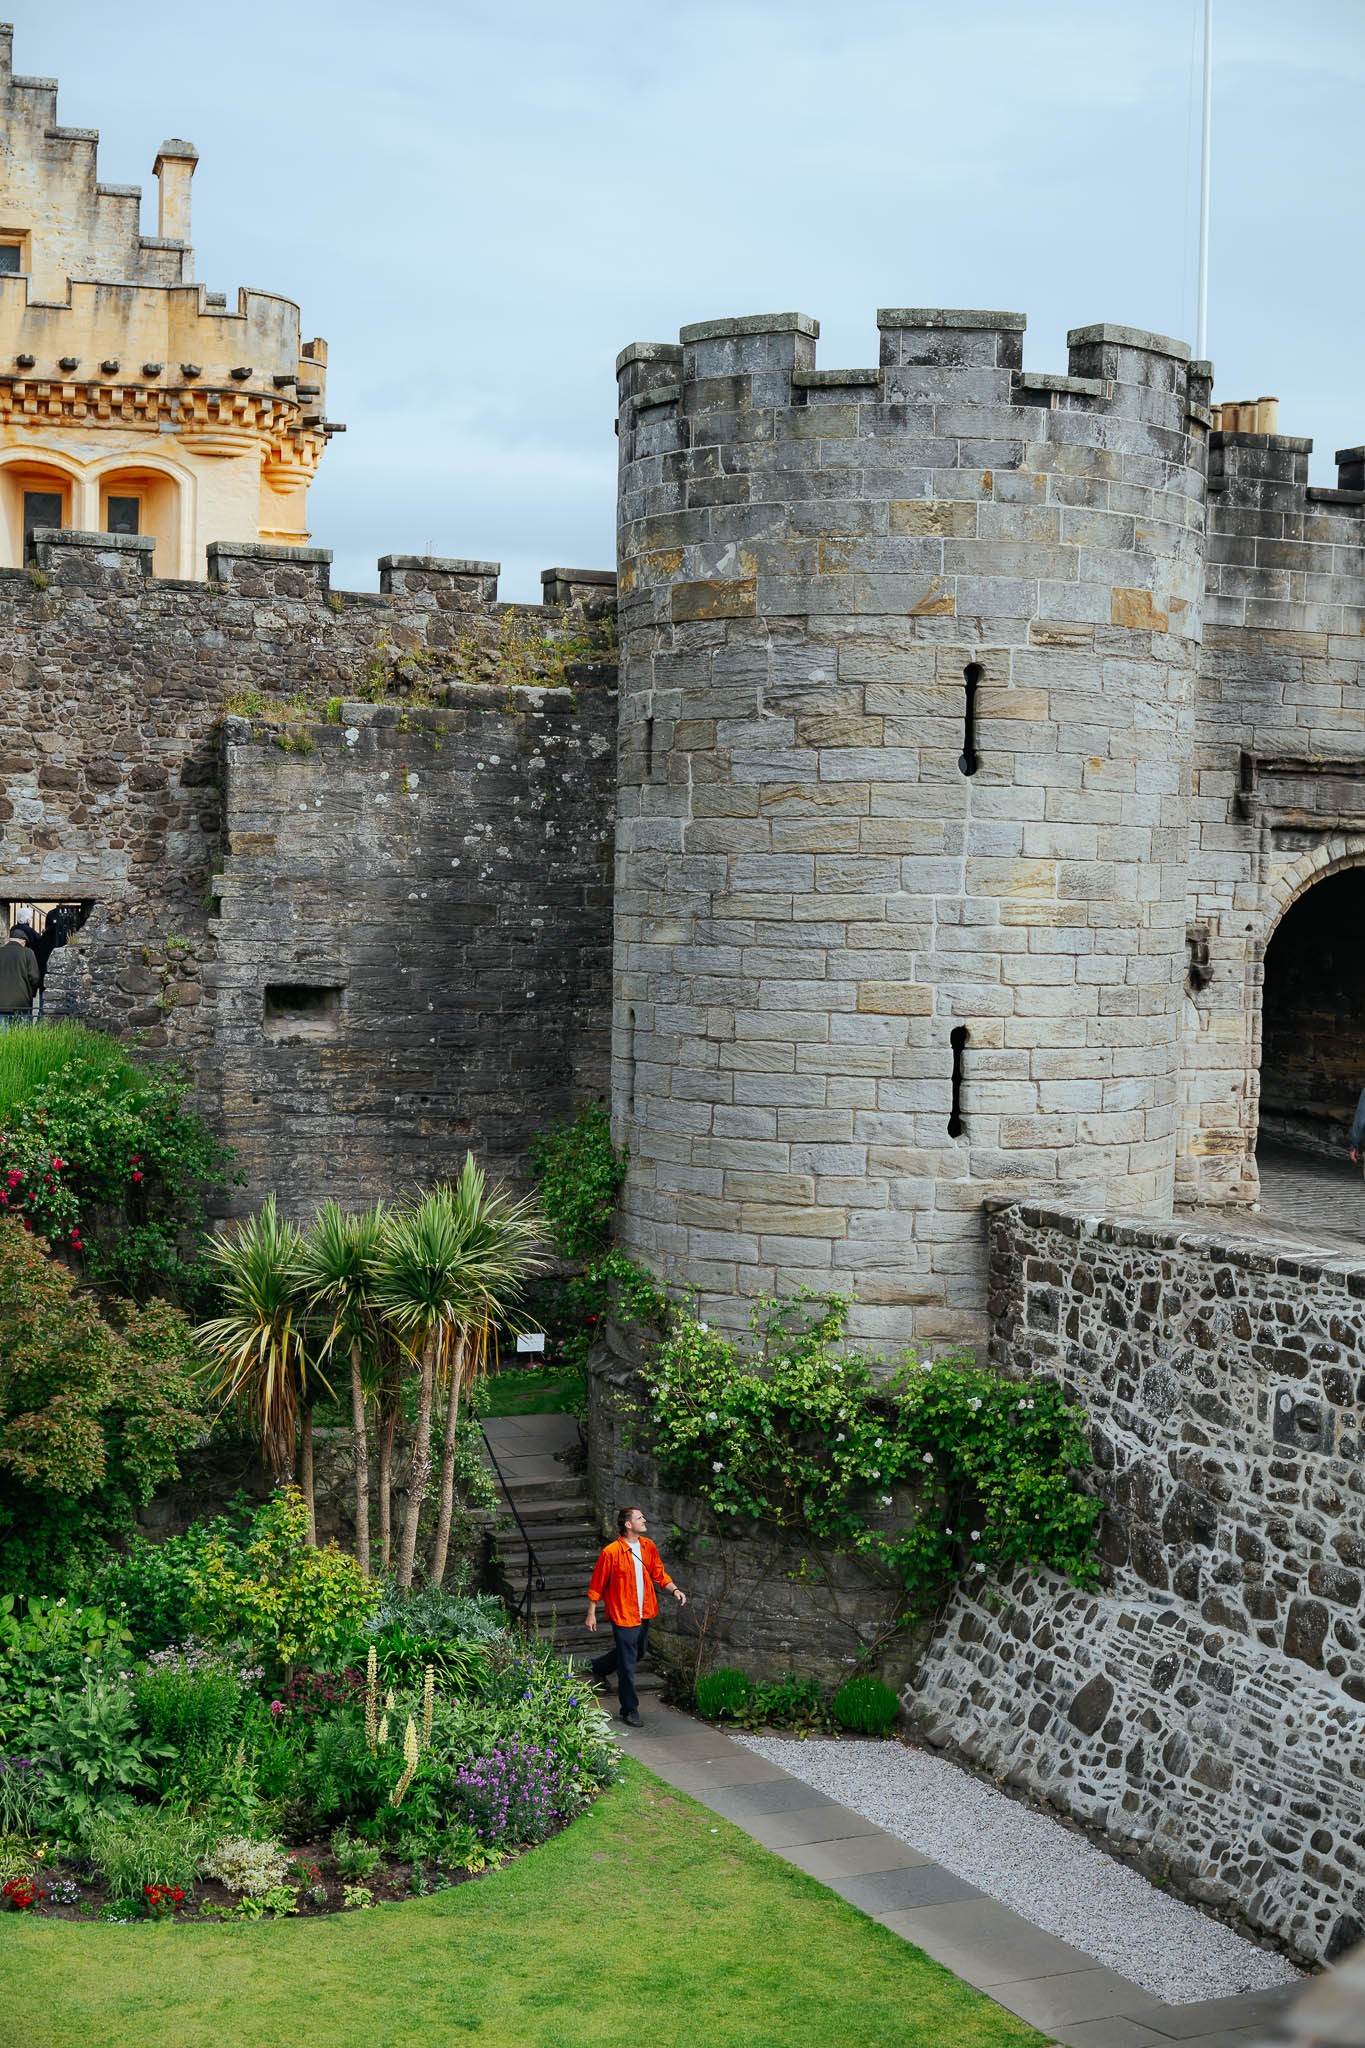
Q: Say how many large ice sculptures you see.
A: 0